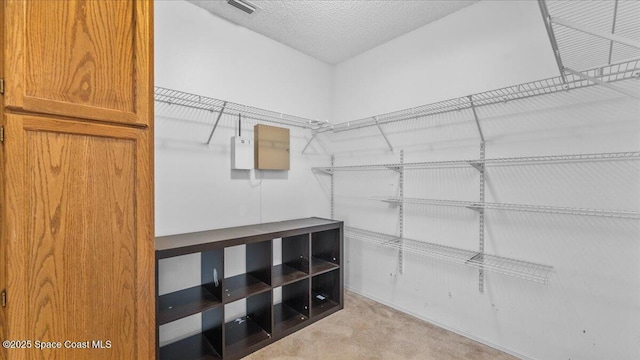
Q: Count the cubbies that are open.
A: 8